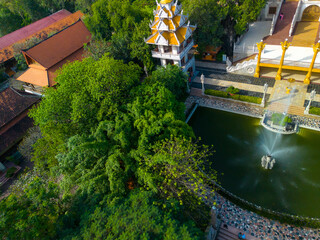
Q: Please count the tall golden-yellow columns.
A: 3